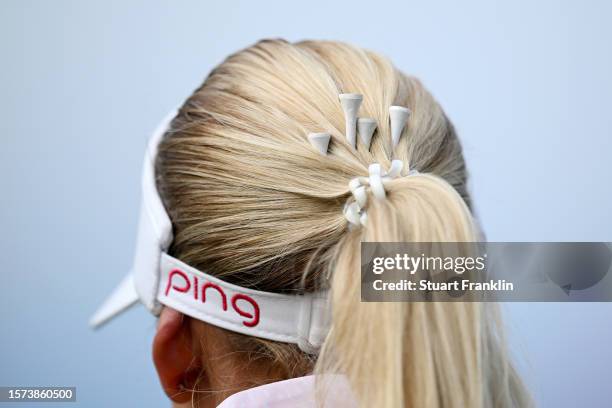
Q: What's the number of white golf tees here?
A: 4